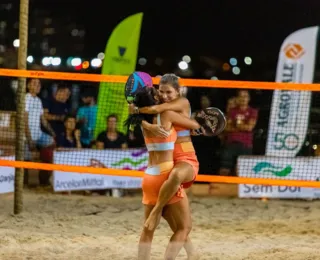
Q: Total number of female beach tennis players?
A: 2